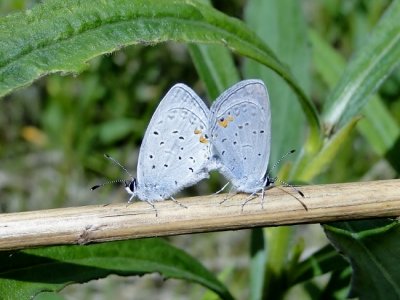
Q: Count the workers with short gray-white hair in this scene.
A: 0